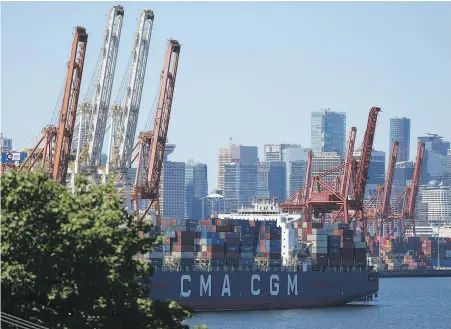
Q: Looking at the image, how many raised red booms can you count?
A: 7